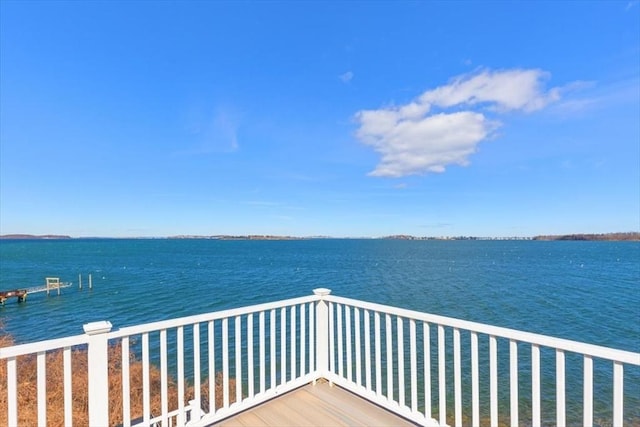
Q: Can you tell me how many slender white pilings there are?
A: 2